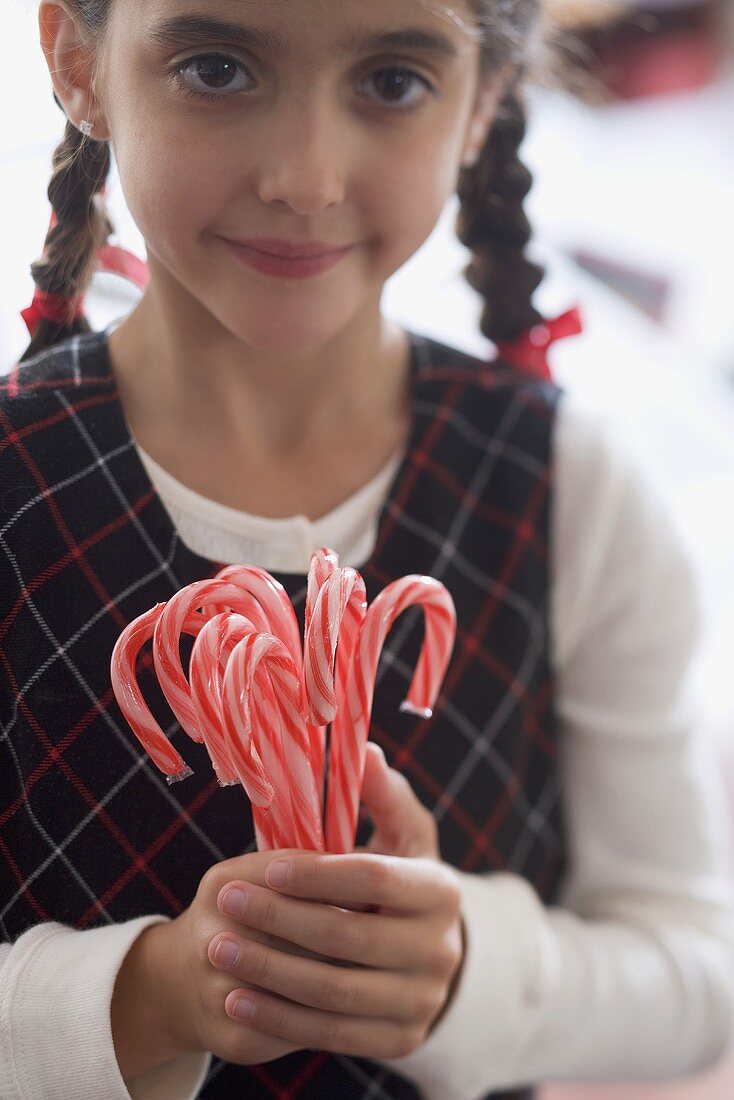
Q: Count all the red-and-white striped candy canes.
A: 8